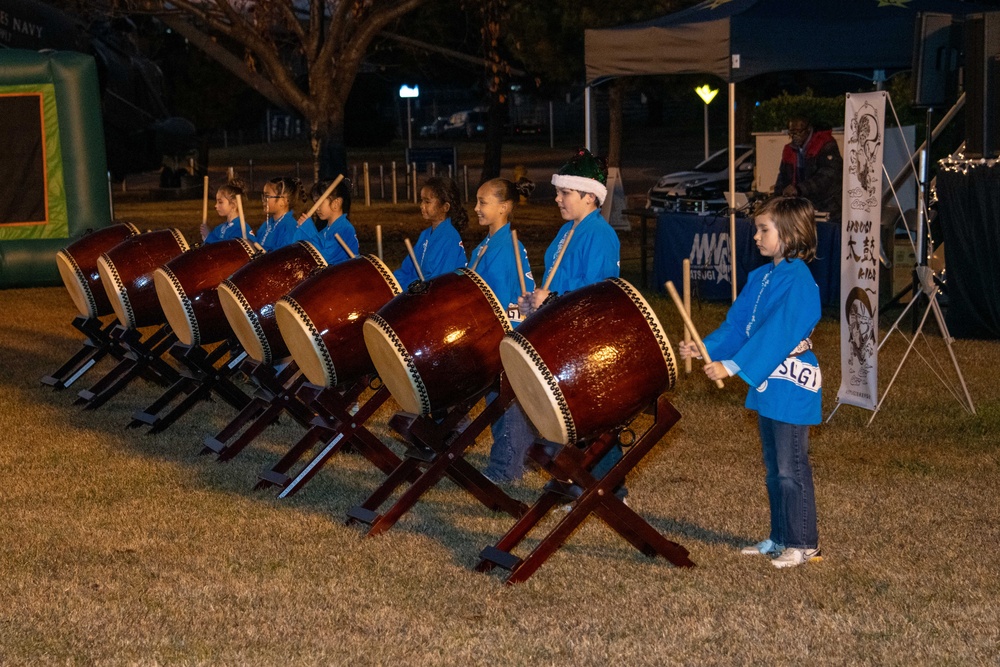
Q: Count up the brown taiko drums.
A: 7